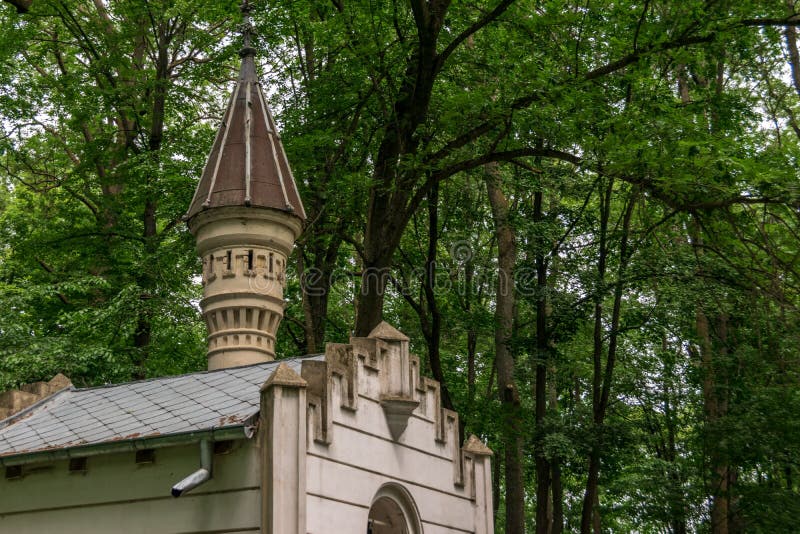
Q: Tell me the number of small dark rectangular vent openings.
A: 4